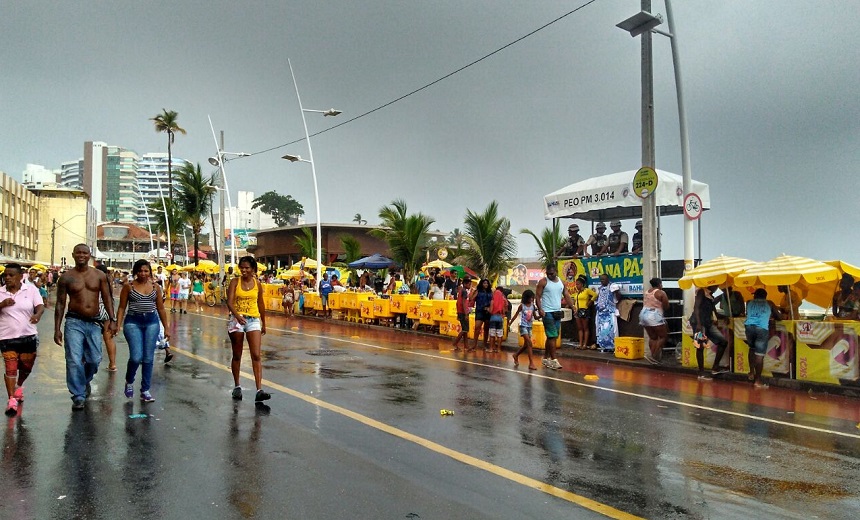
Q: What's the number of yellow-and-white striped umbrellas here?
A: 2